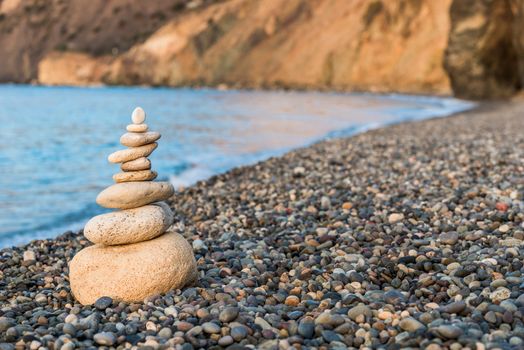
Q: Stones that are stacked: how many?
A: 9